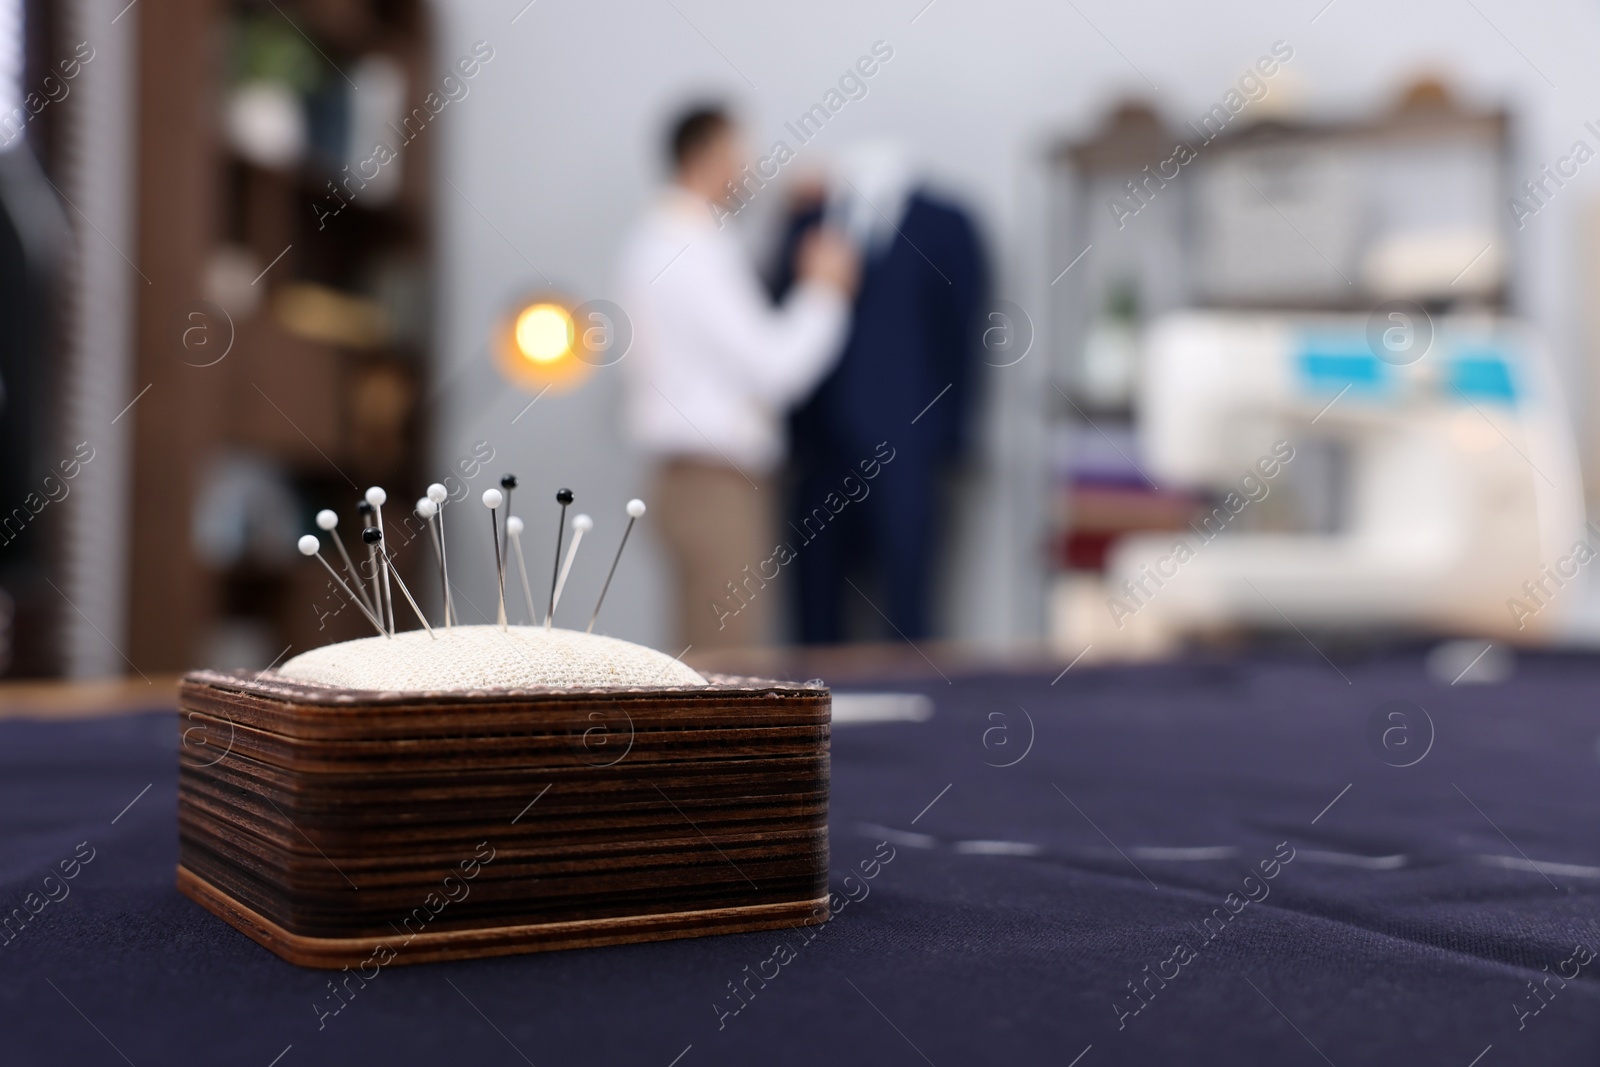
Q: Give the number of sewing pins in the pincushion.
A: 13